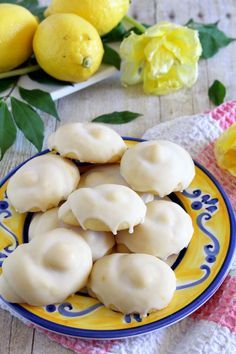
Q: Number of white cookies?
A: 9